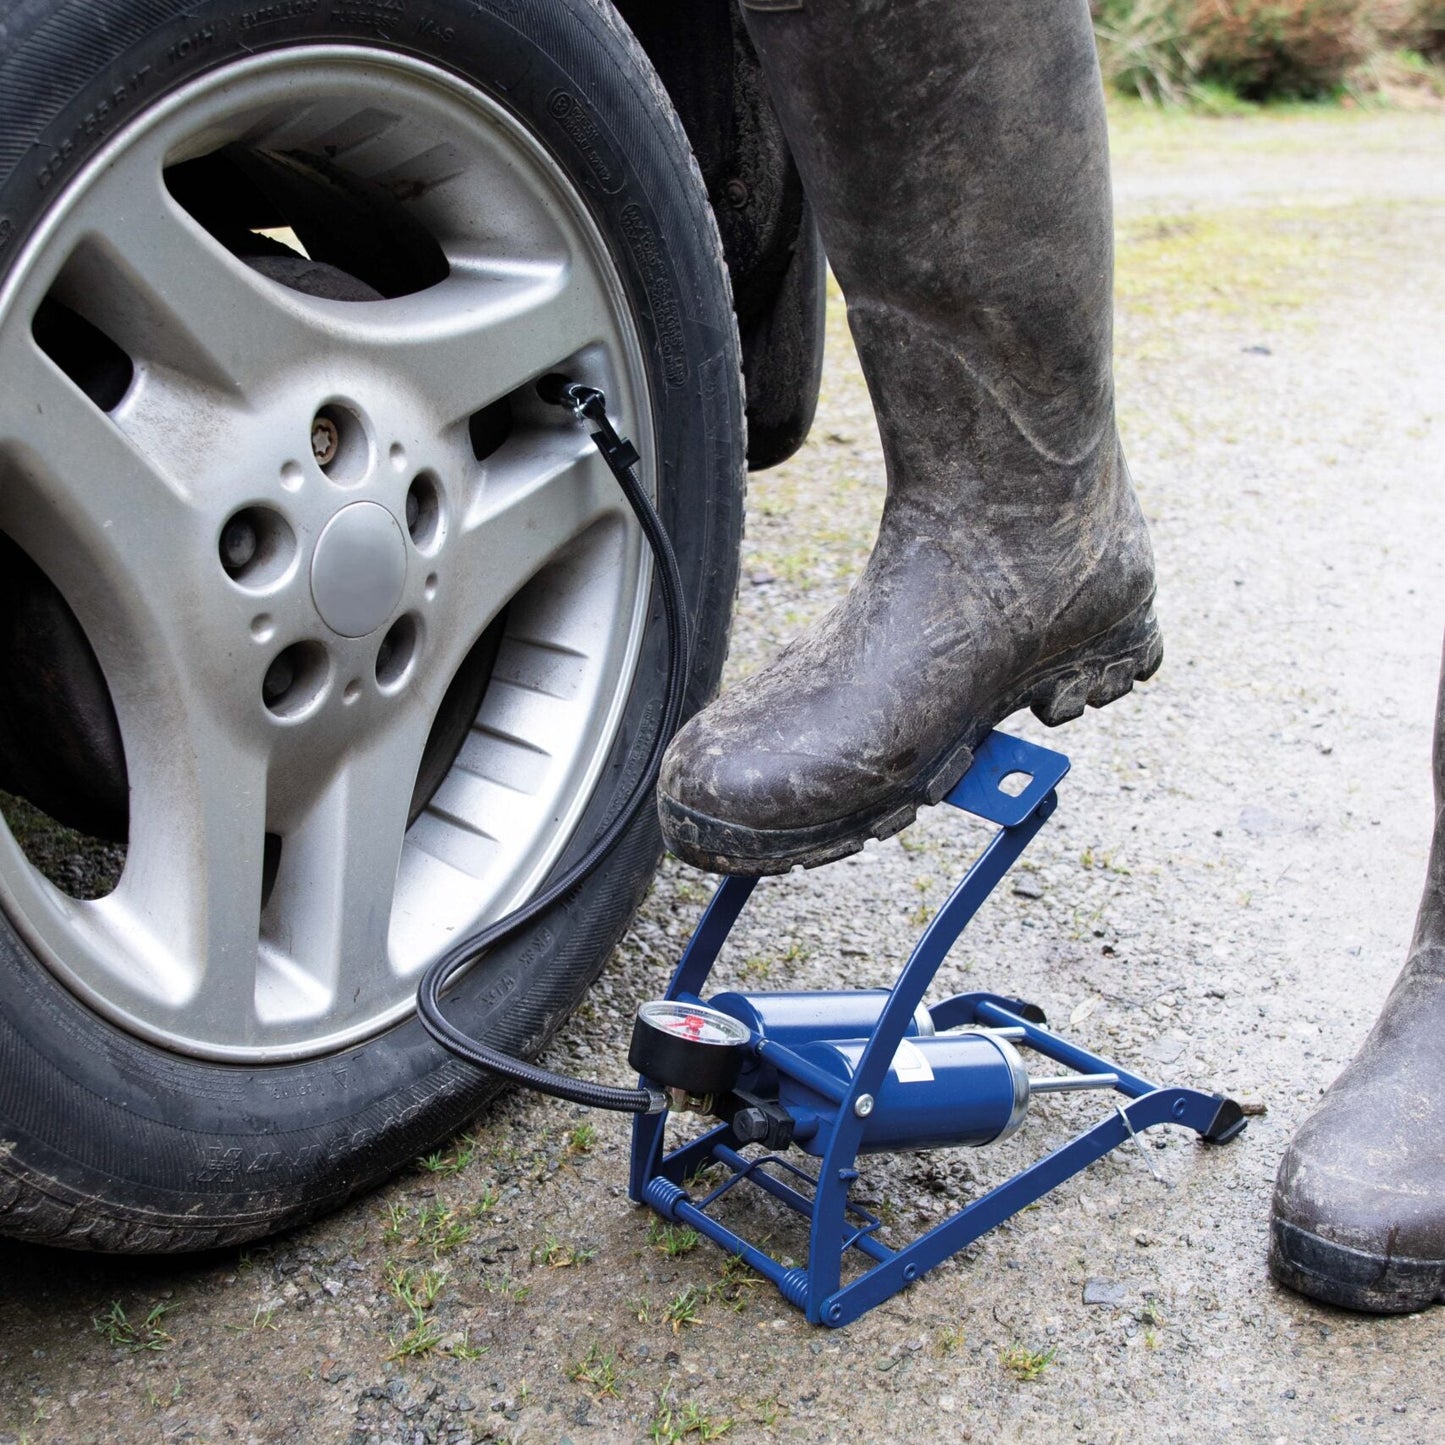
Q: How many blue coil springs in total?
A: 2